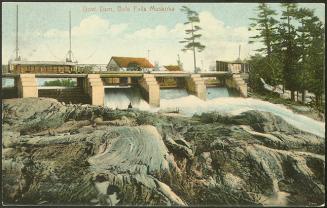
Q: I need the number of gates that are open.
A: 3